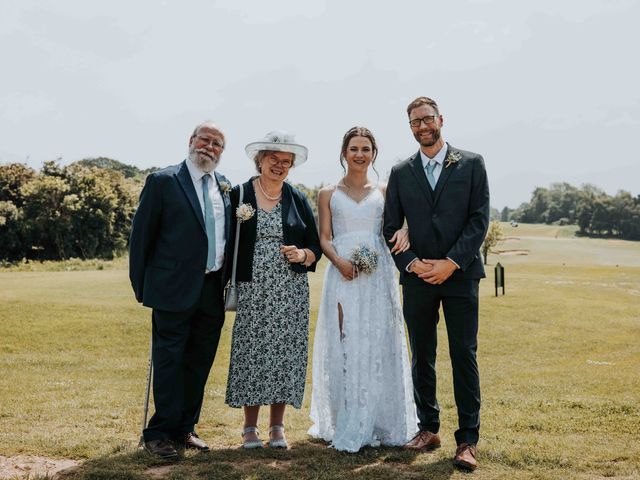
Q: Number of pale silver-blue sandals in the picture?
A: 2